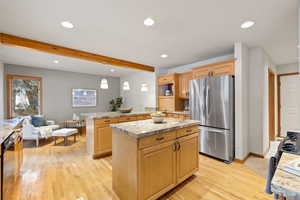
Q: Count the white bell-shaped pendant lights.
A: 3